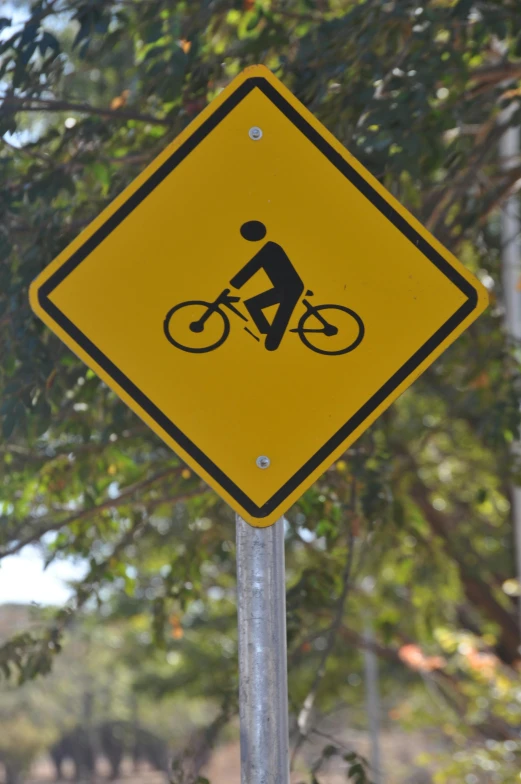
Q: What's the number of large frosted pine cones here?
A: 0